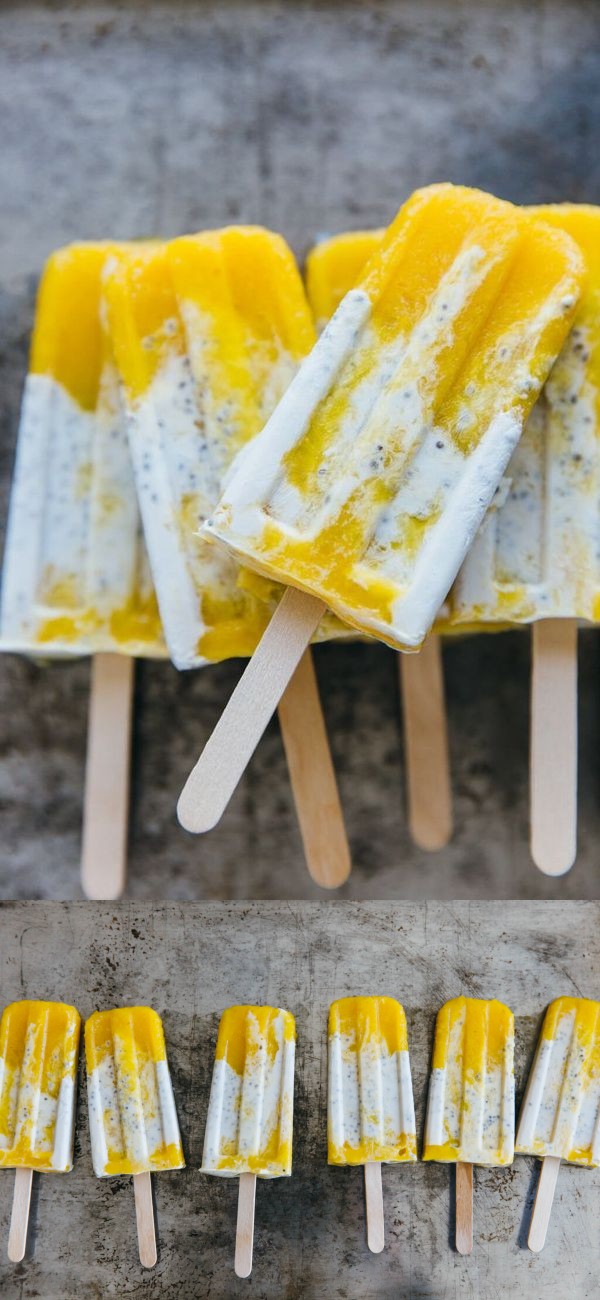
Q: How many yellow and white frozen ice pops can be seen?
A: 11